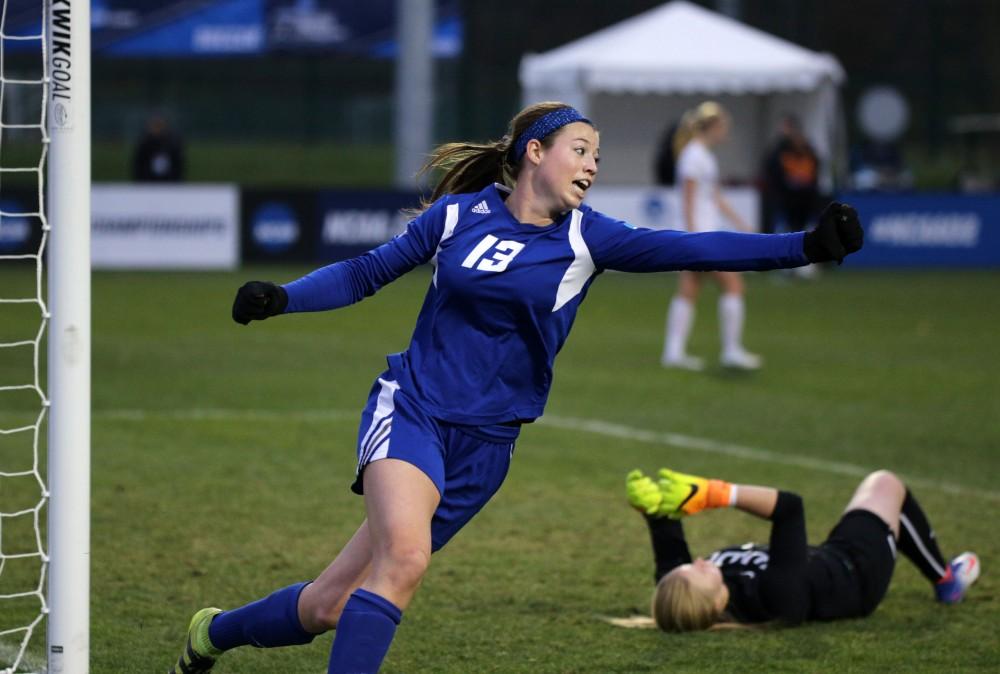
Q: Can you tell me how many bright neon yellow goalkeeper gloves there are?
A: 2